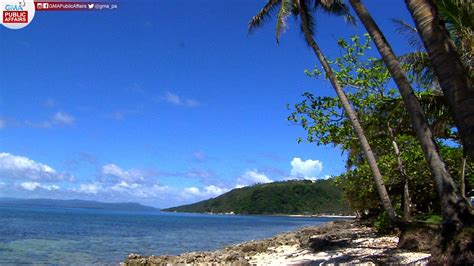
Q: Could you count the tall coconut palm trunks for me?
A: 3